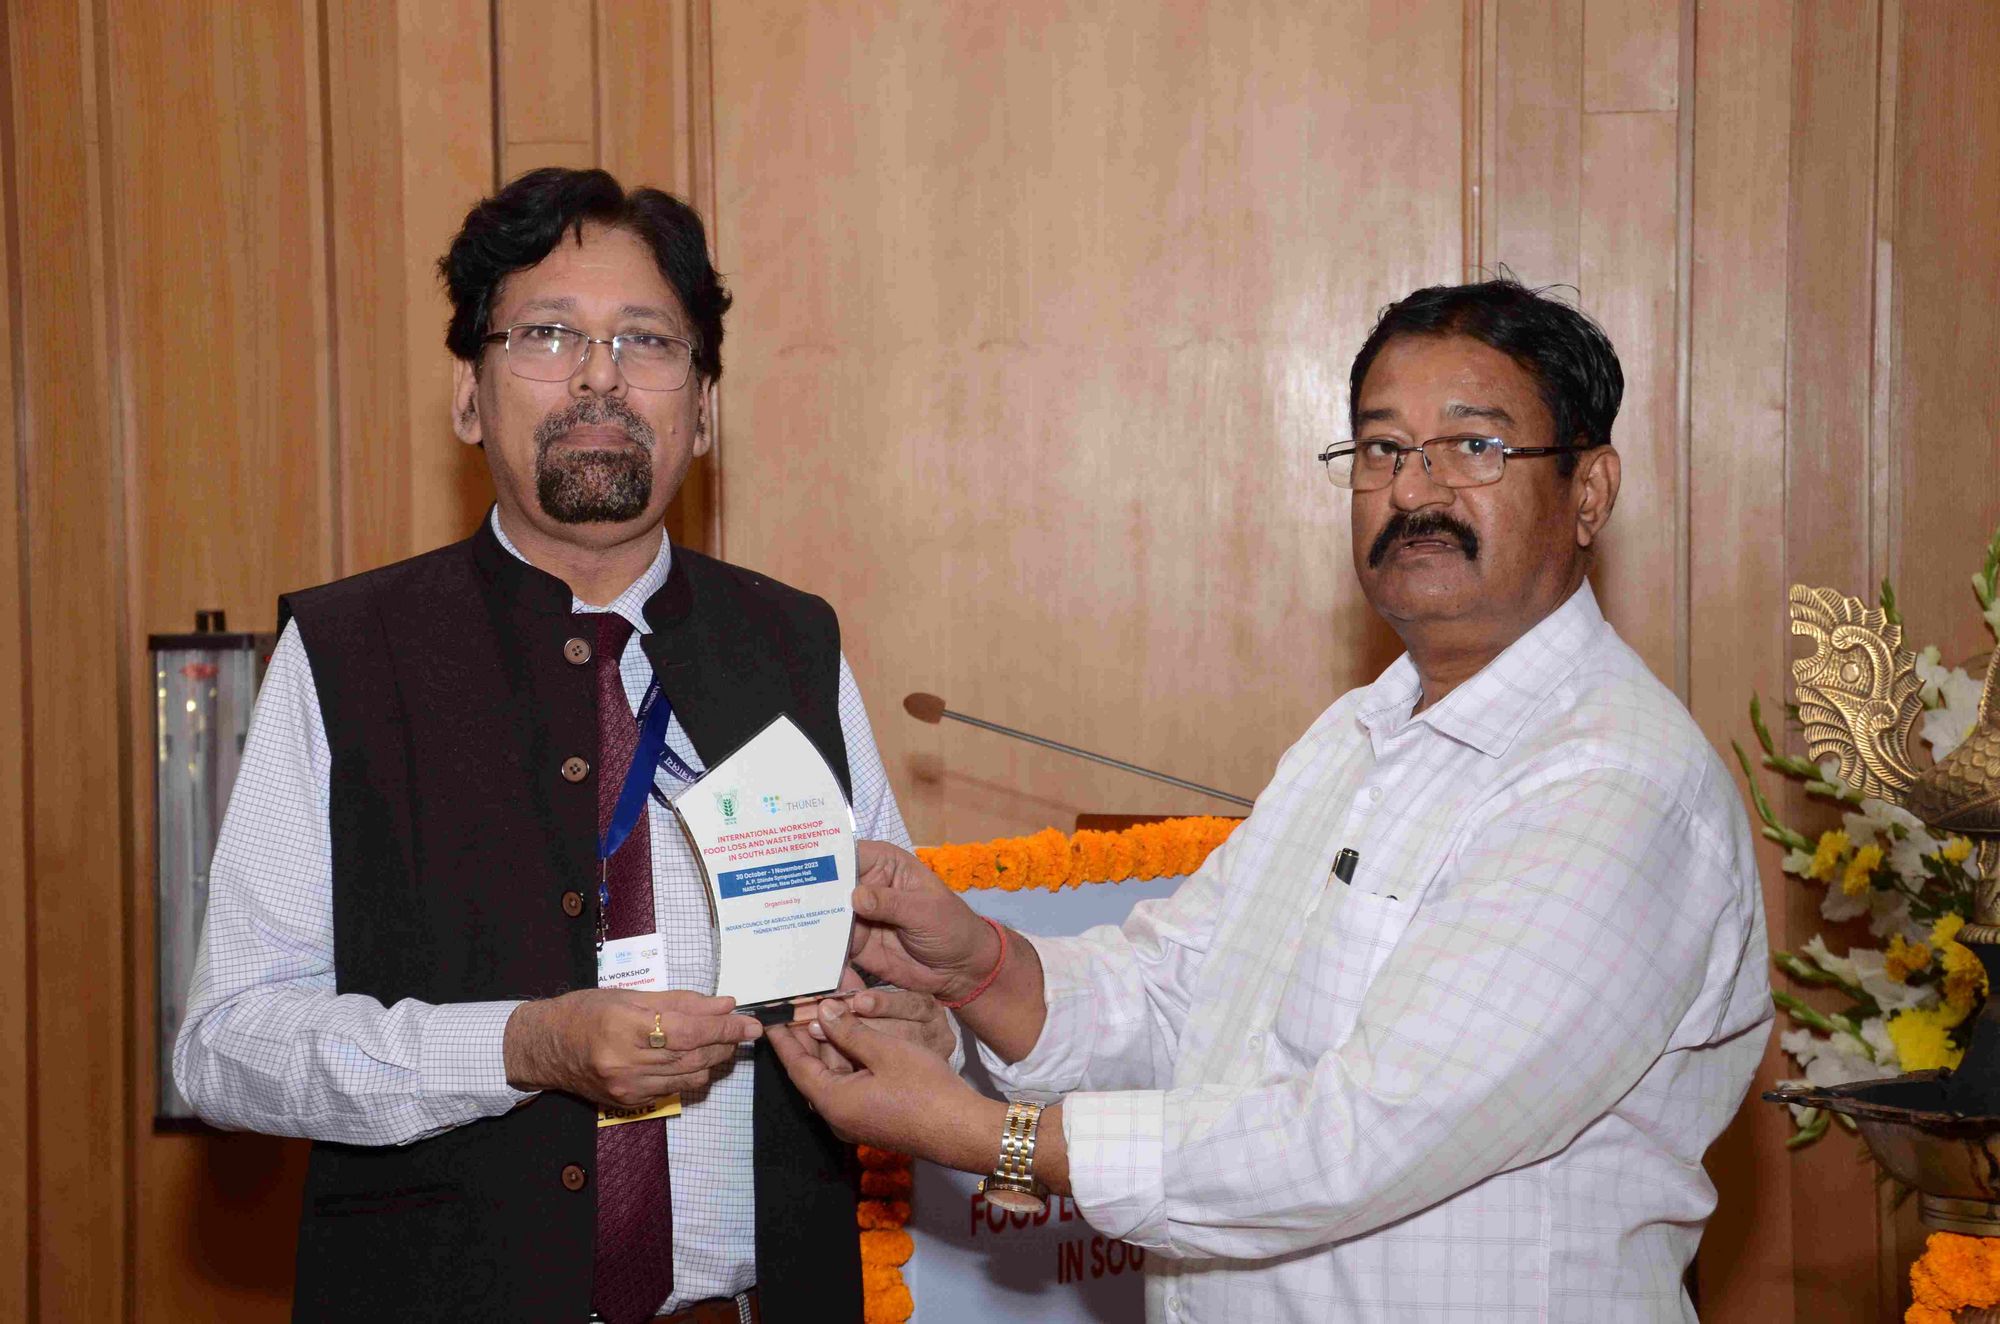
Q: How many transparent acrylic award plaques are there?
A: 1